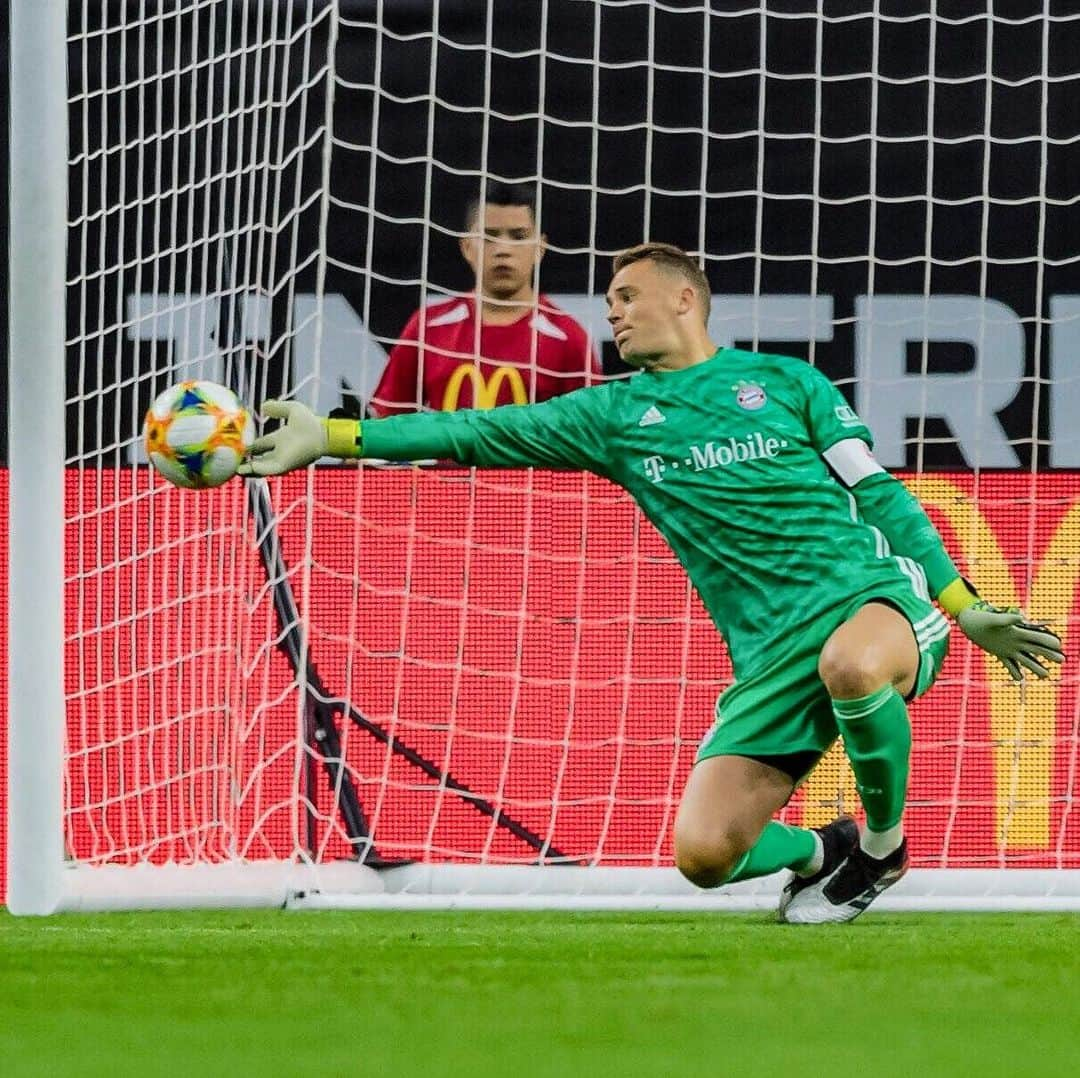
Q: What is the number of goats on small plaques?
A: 0